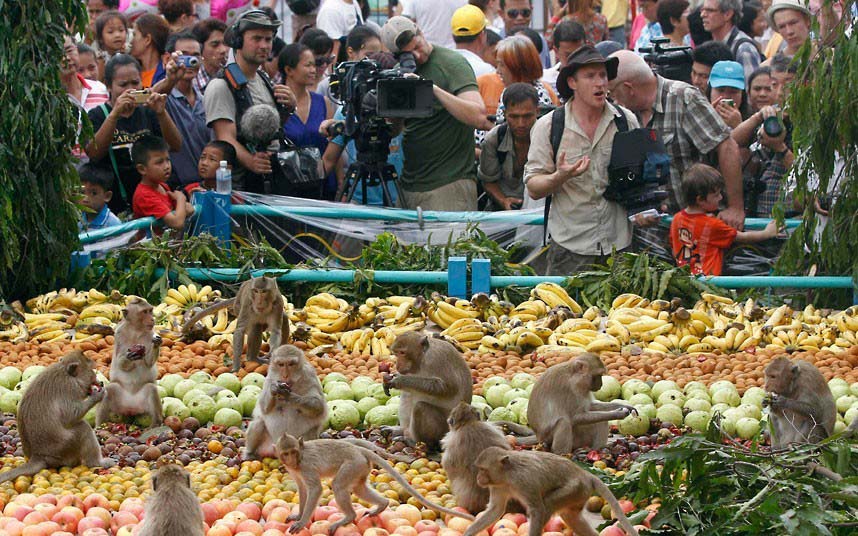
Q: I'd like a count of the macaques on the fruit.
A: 11